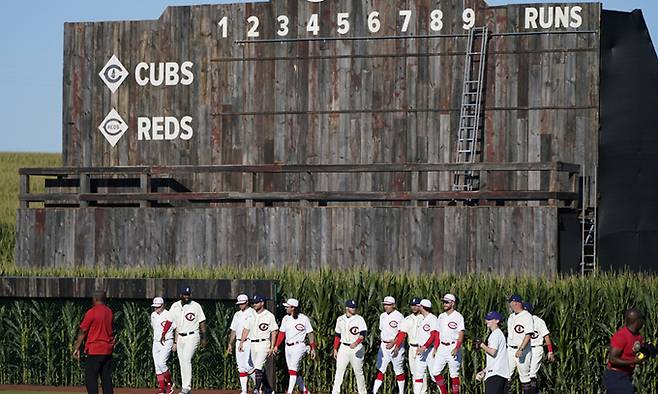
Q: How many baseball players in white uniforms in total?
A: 12